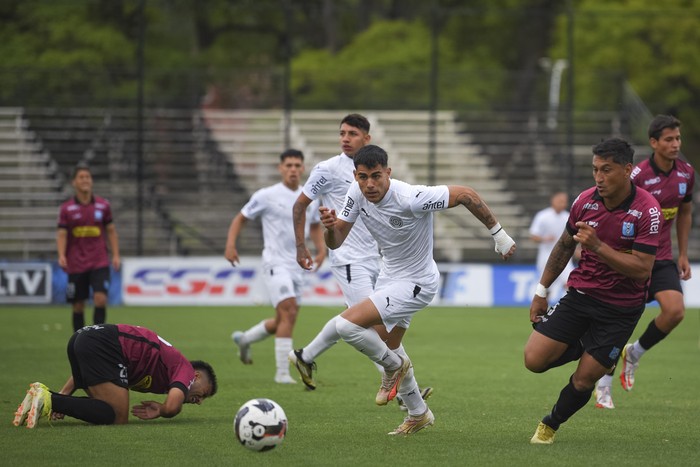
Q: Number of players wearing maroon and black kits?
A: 4